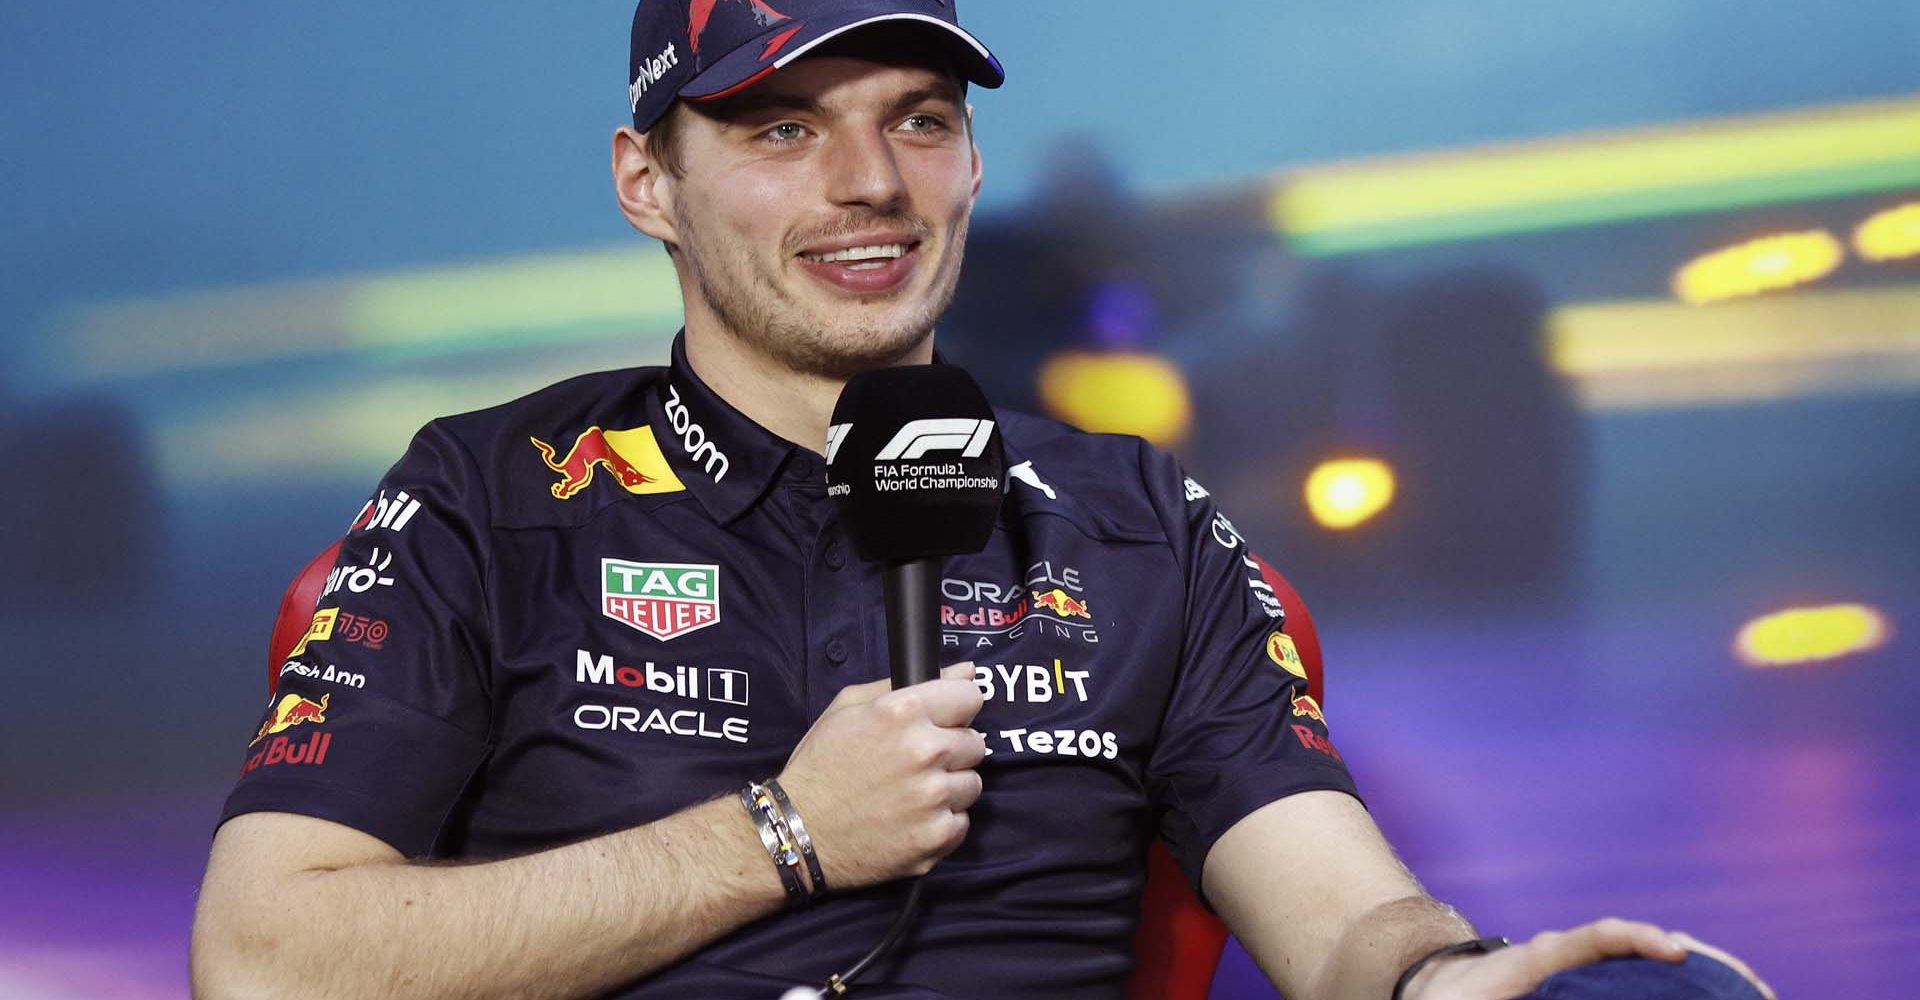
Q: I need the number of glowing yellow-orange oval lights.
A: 5